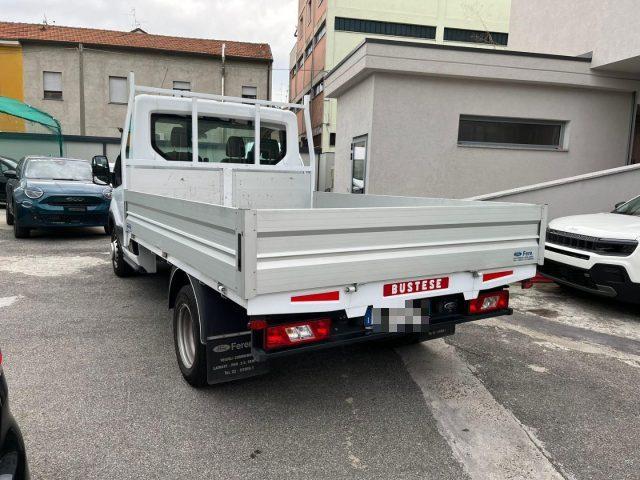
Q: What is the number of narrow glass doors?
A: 1